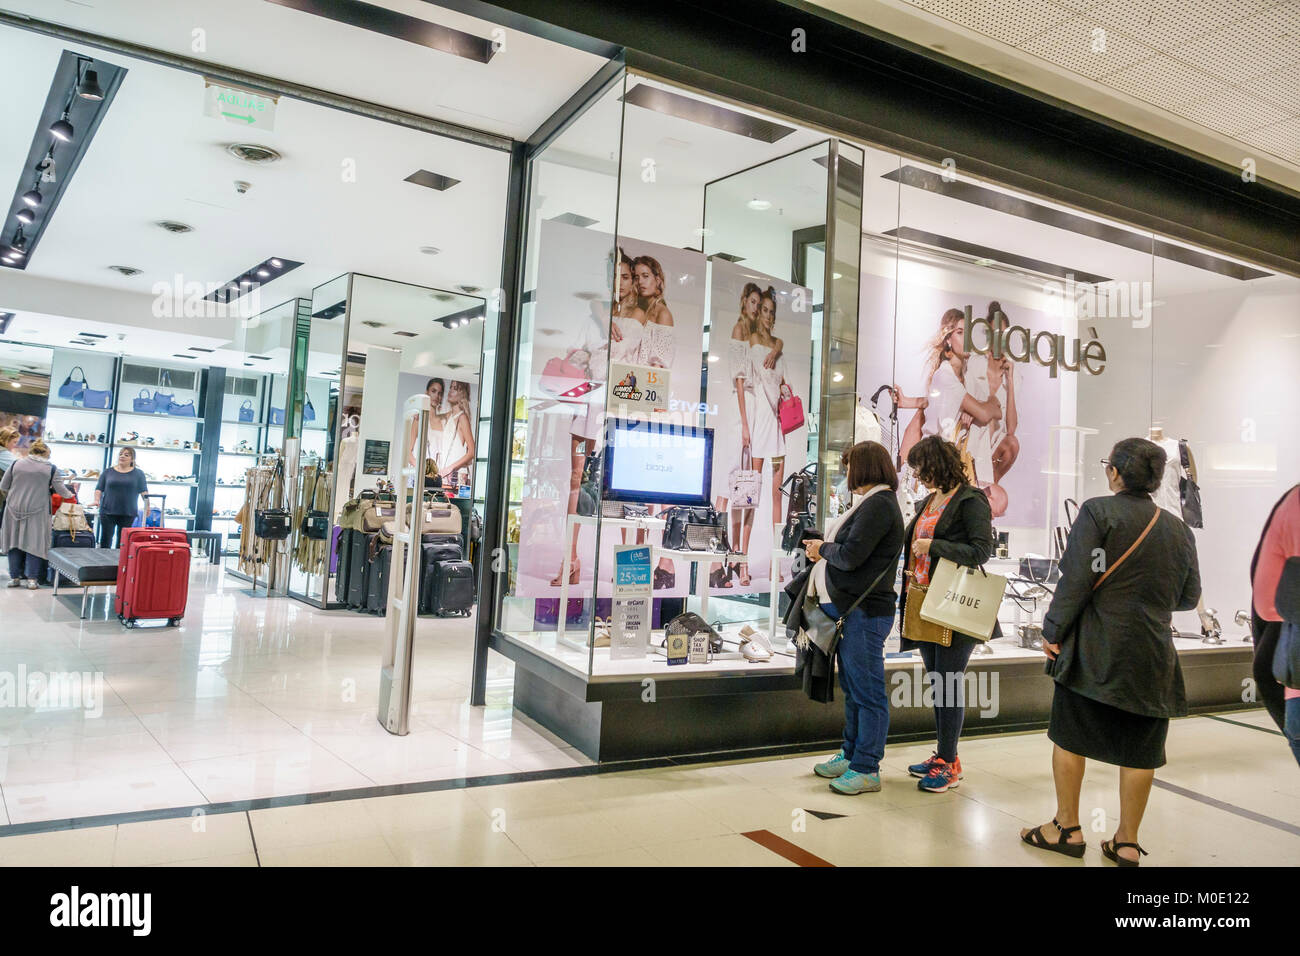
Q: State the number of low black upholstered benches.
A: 1